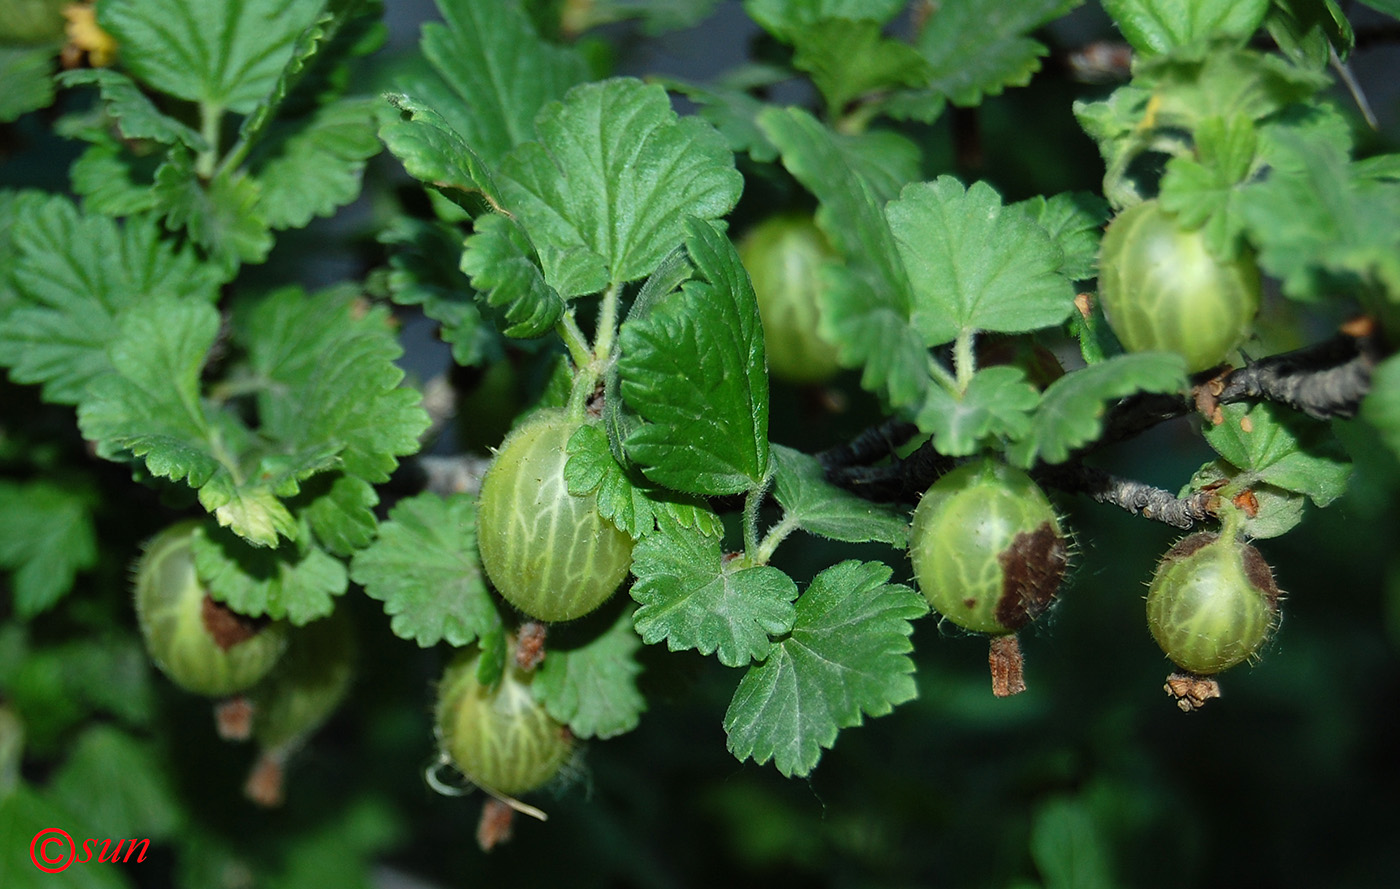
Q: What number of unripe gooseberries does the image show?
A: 8